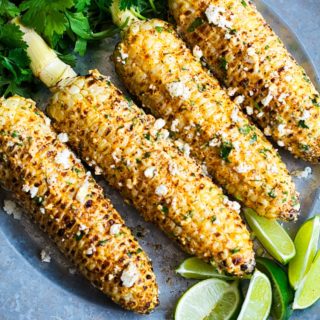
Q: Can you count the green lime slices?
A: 7